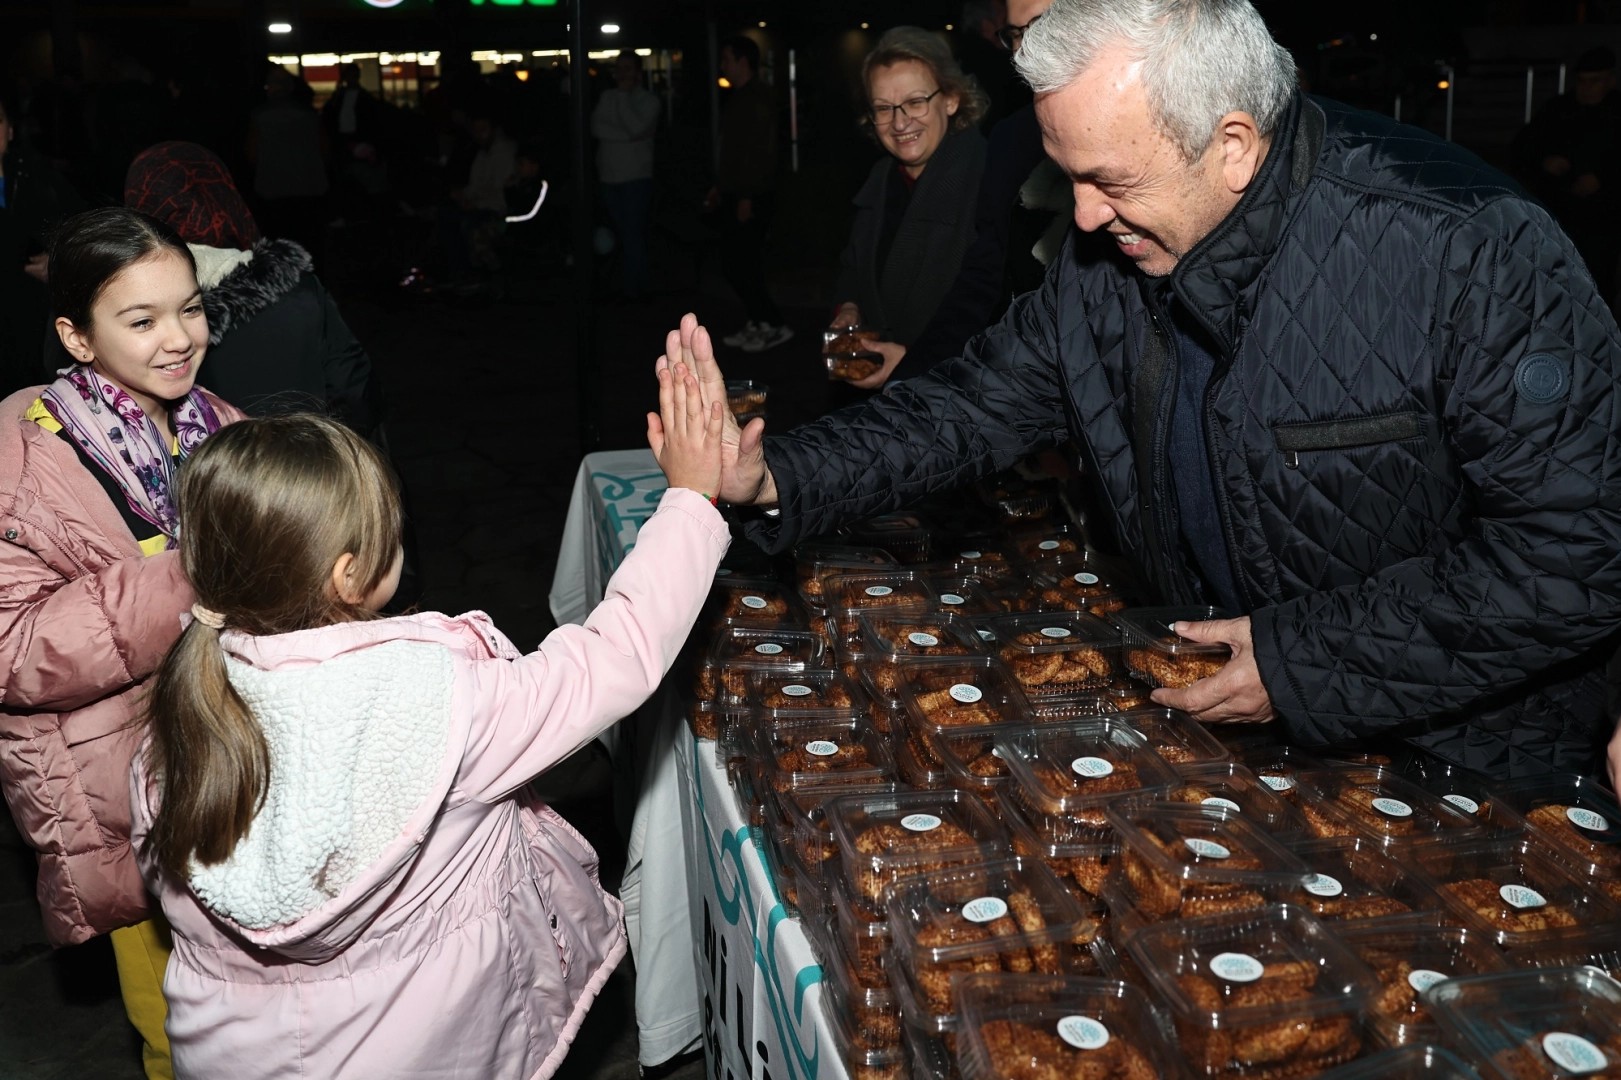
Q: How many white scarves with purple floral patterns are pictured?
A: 1